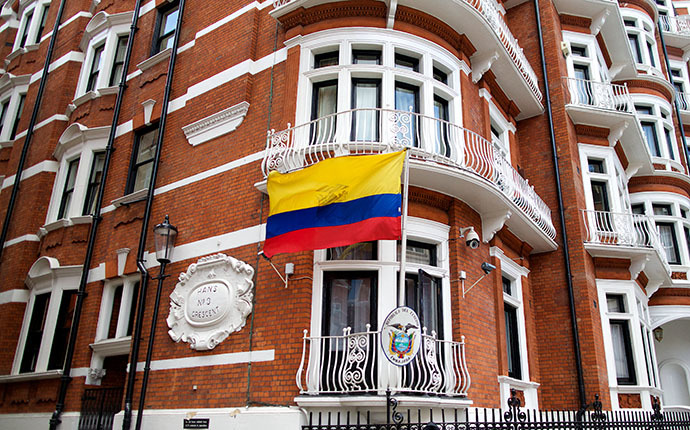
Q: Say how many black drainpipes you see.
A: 5